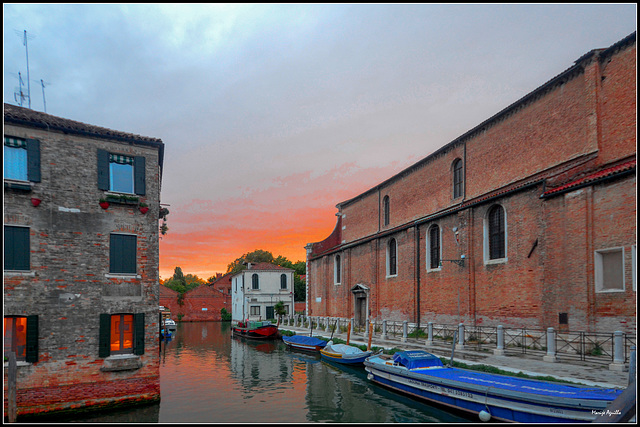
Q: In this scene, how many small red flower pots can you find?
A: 3